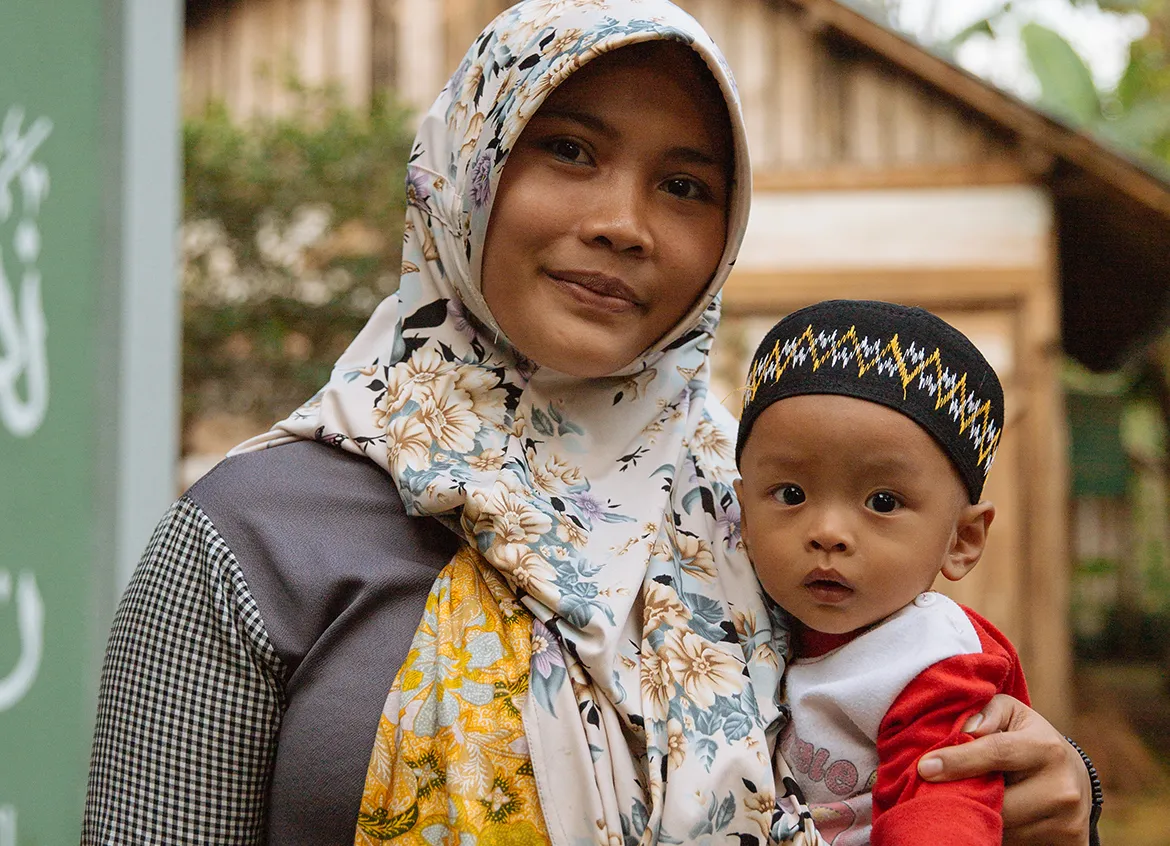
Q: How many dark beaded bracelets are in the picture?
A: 1